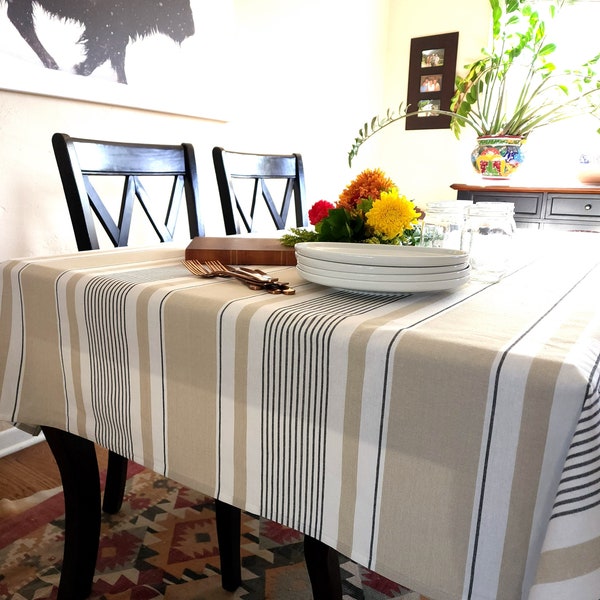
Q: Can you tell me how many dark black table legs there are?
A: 4